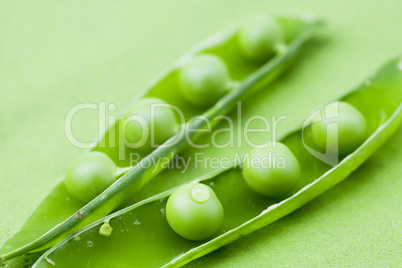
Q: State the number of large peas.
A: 7